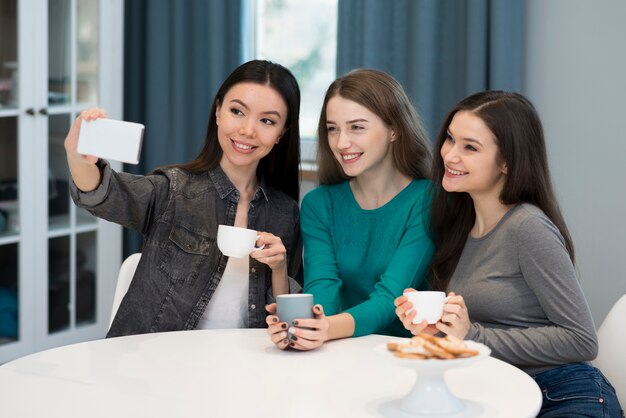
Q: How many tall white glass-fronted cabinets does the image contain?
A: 1